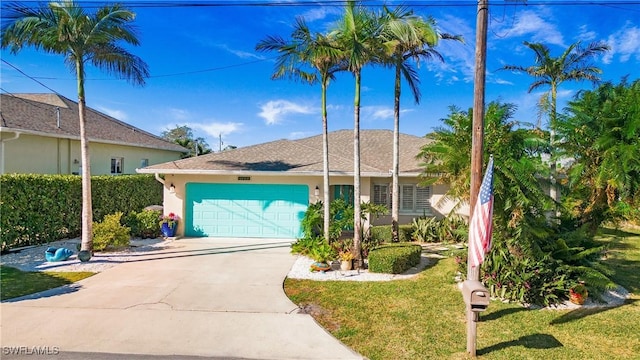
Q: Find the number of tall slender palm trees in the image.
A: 5